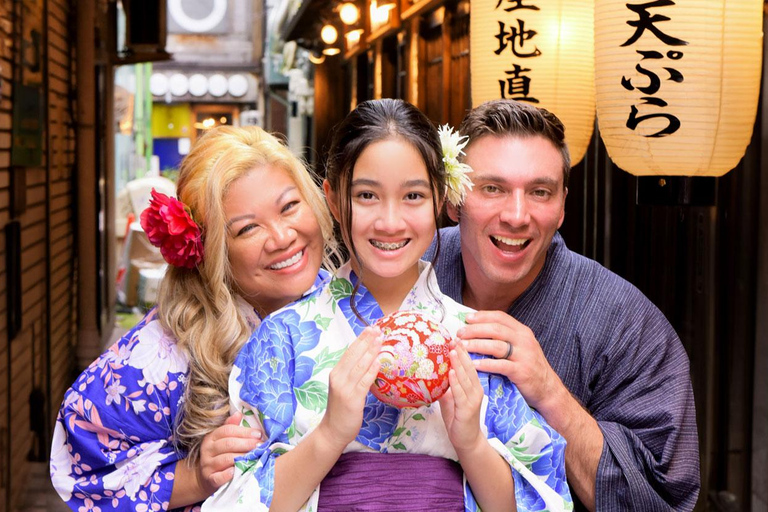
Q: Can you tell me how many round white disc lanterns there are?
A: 5